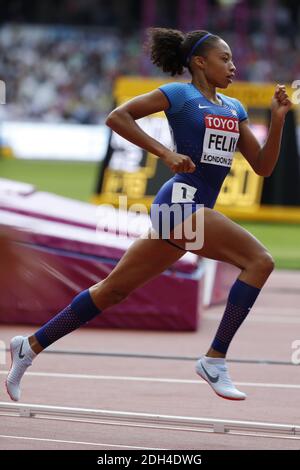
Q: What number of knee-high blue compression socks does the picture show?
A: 2